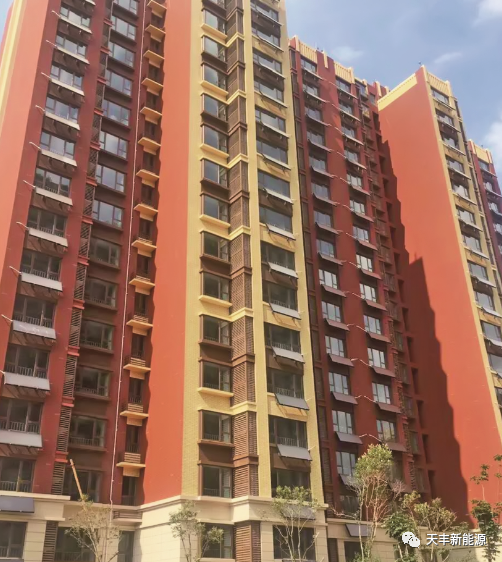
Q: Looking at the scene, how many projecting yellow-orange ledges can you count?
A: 14